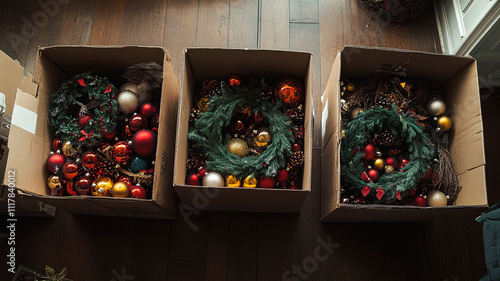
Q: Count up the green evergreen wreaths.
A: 3